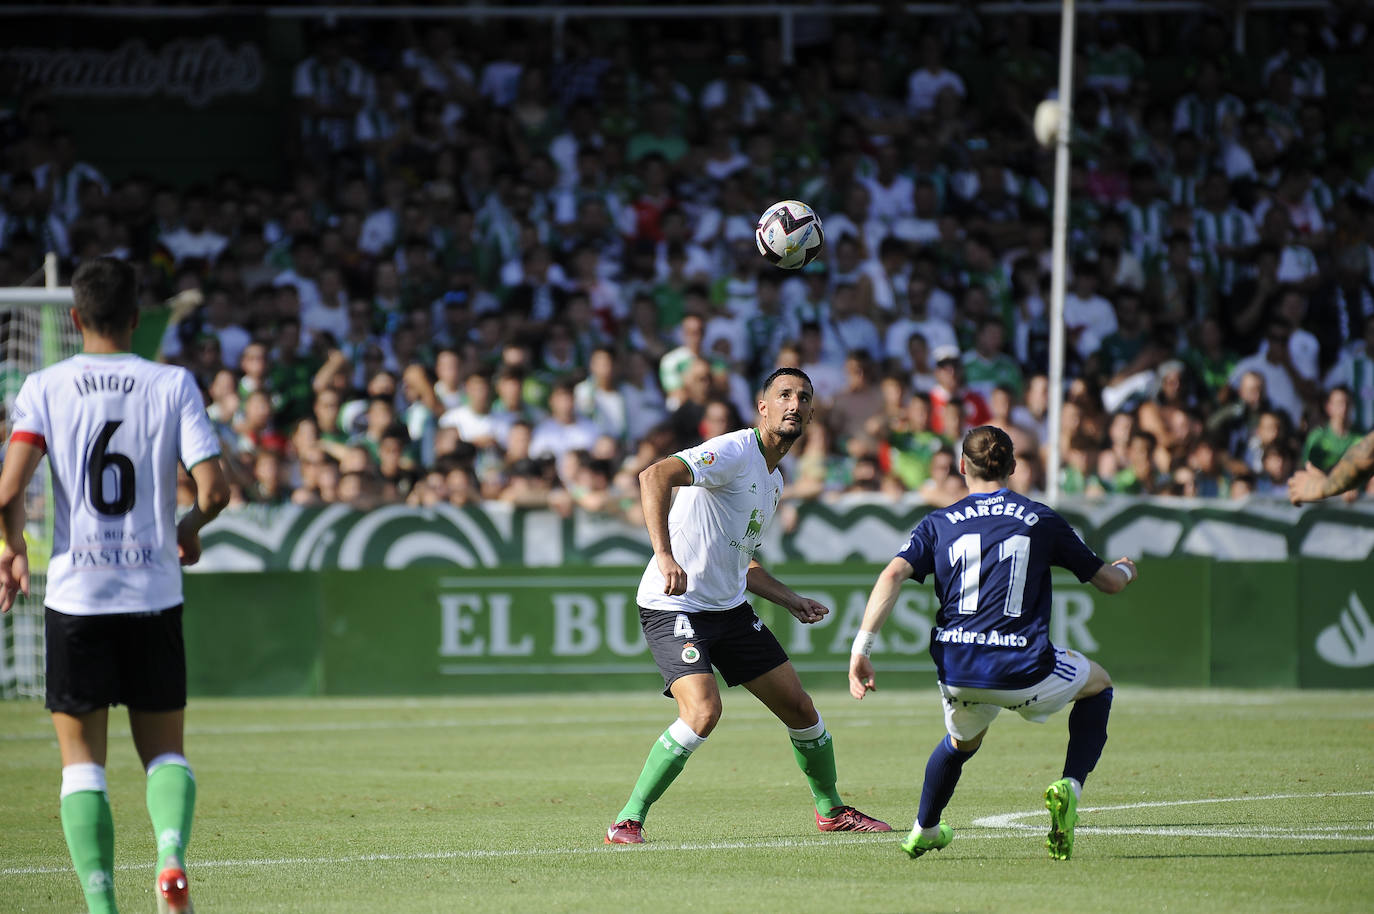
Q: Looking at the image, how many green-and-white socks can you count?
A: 4